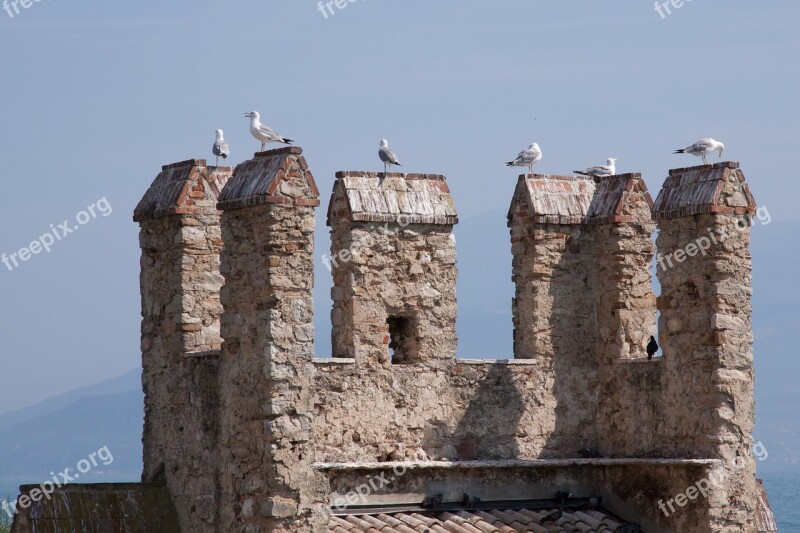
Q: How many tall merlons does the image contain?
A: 5